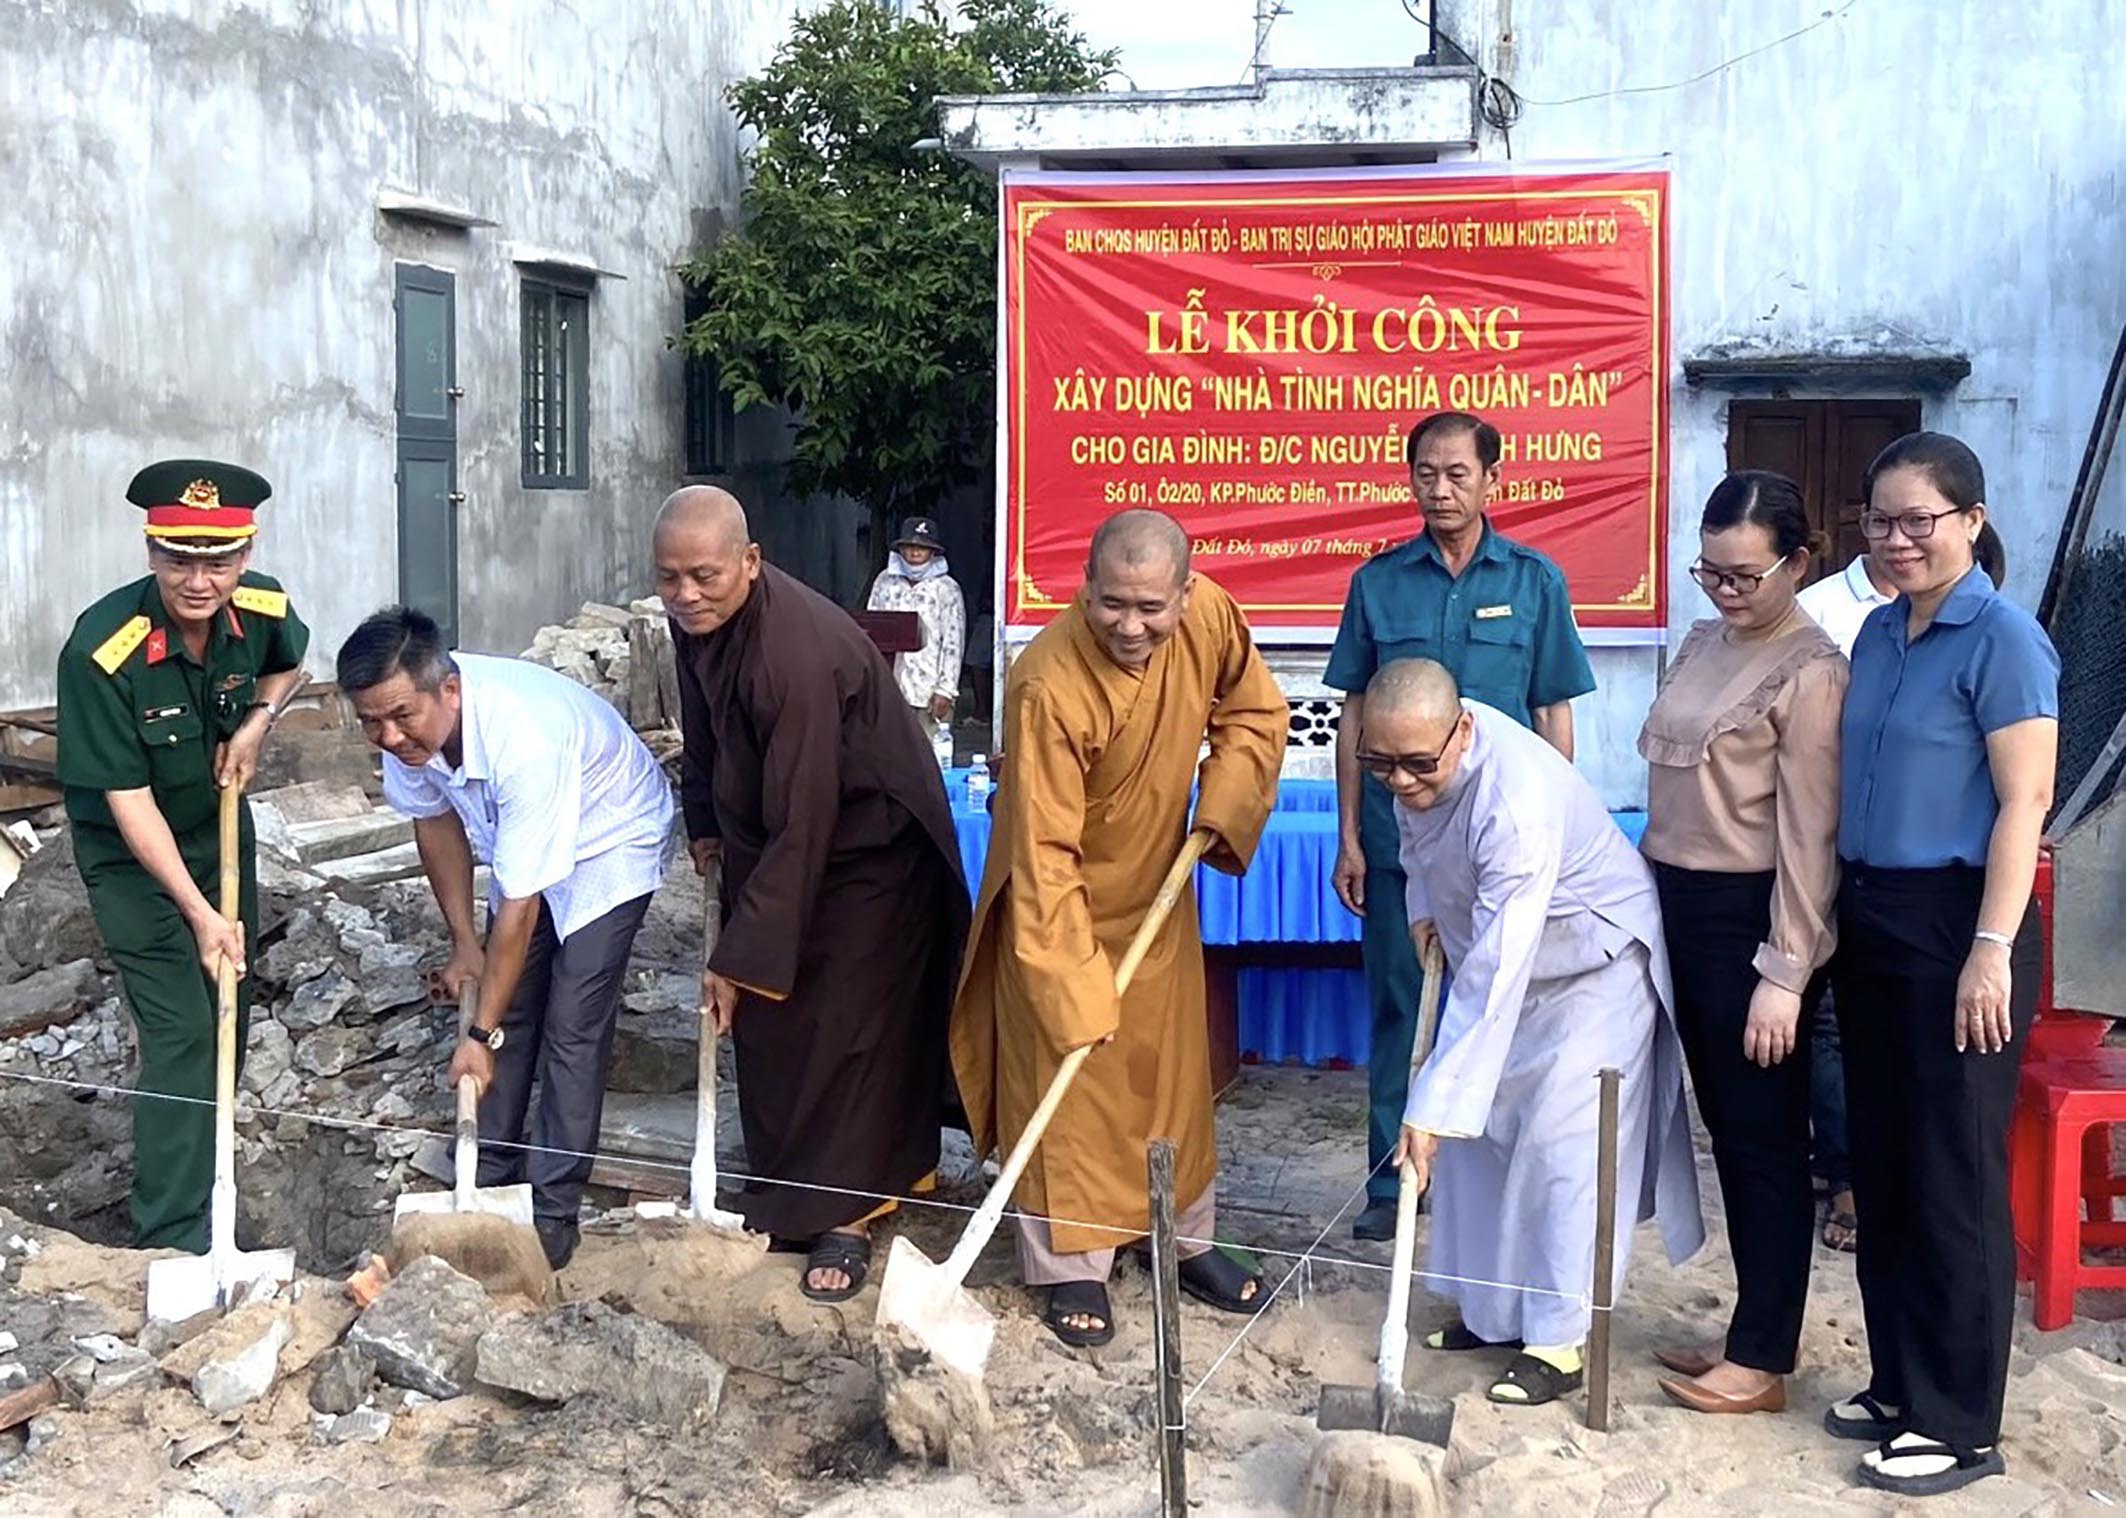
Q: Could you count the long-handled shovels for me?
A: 5